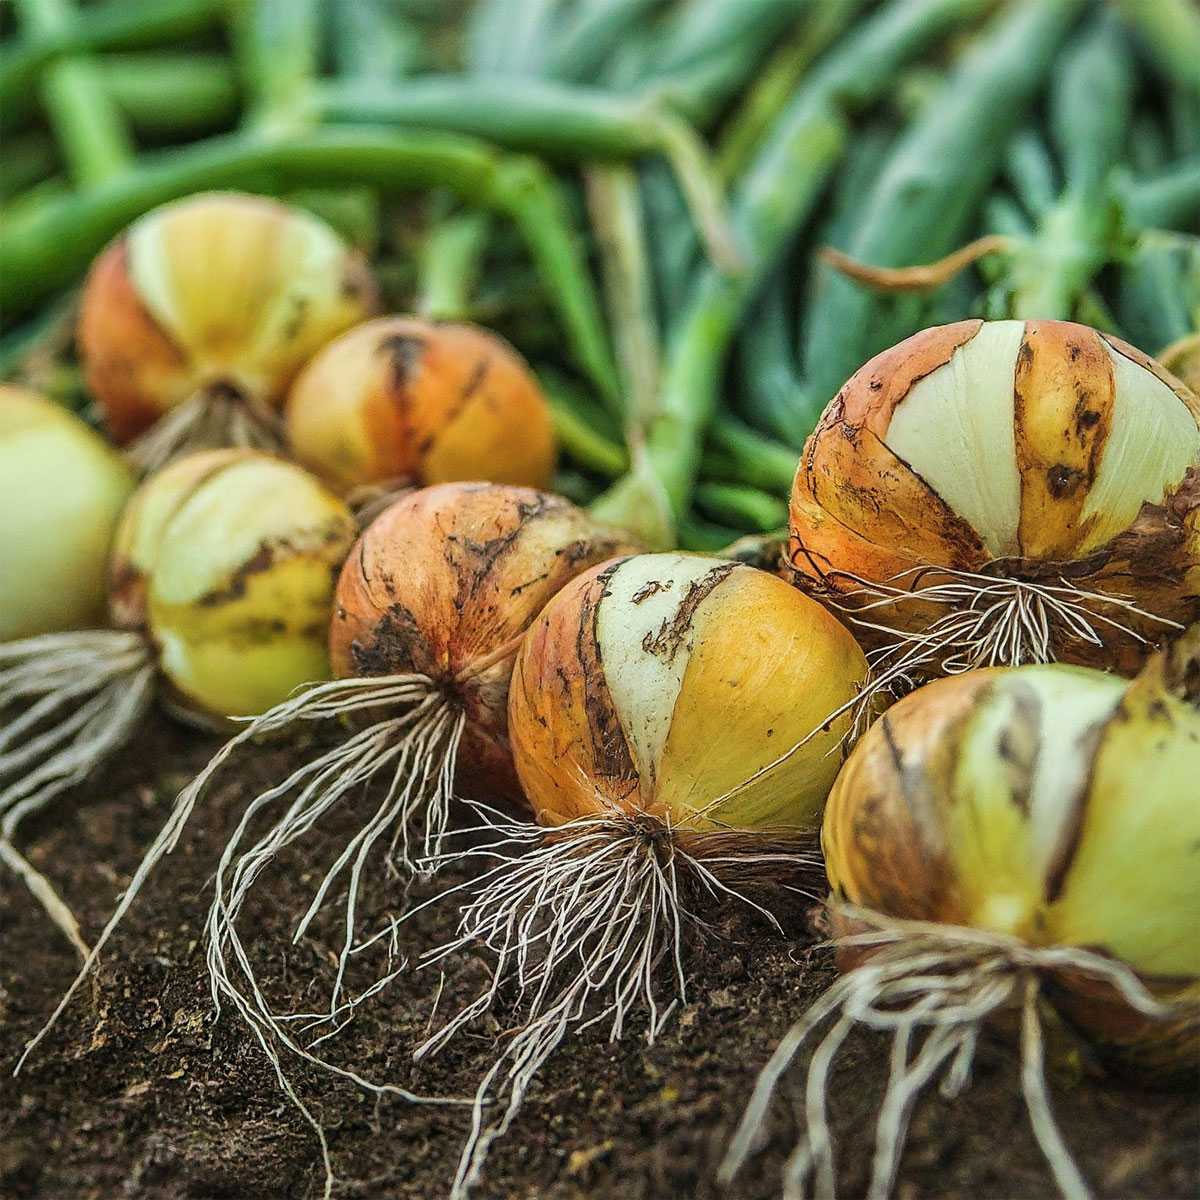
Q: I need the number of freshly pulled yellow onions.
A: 8